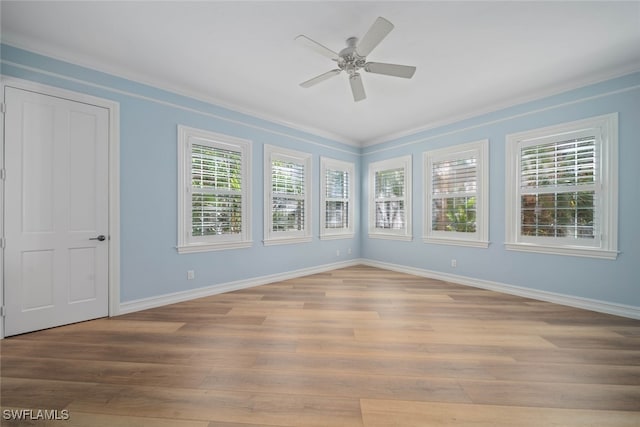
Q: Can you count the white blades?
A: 5